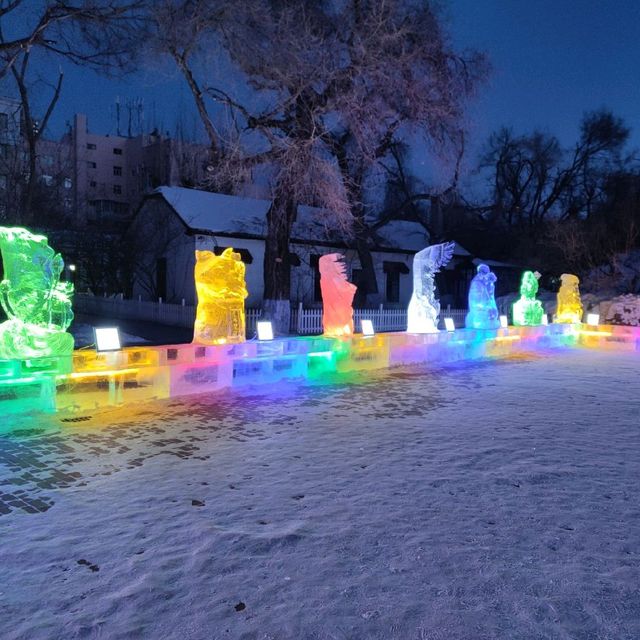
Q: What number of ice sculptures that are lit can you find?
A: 7